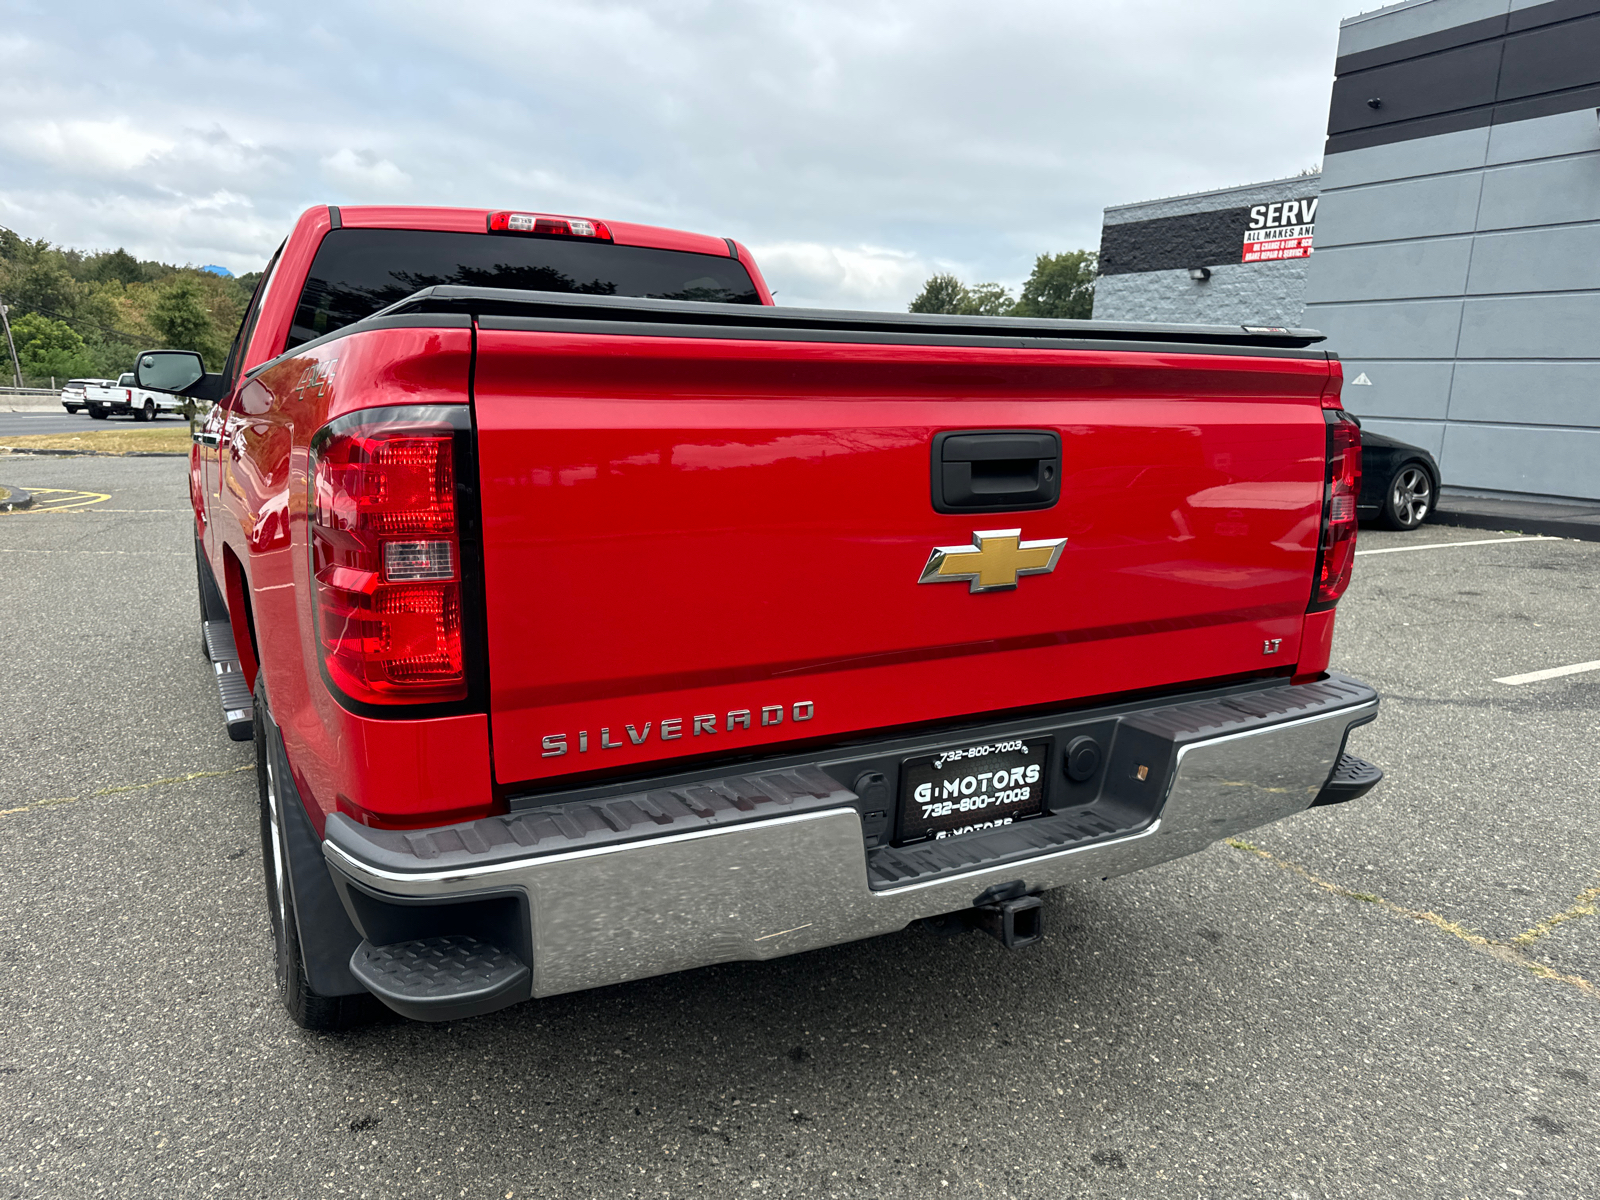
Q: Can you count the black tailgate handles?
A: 1